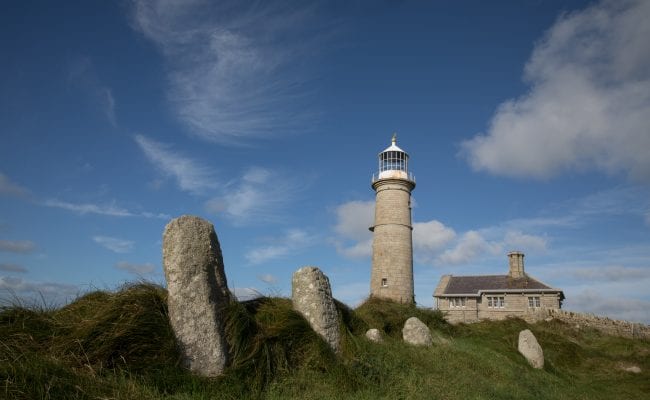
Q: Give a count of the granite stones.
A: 5